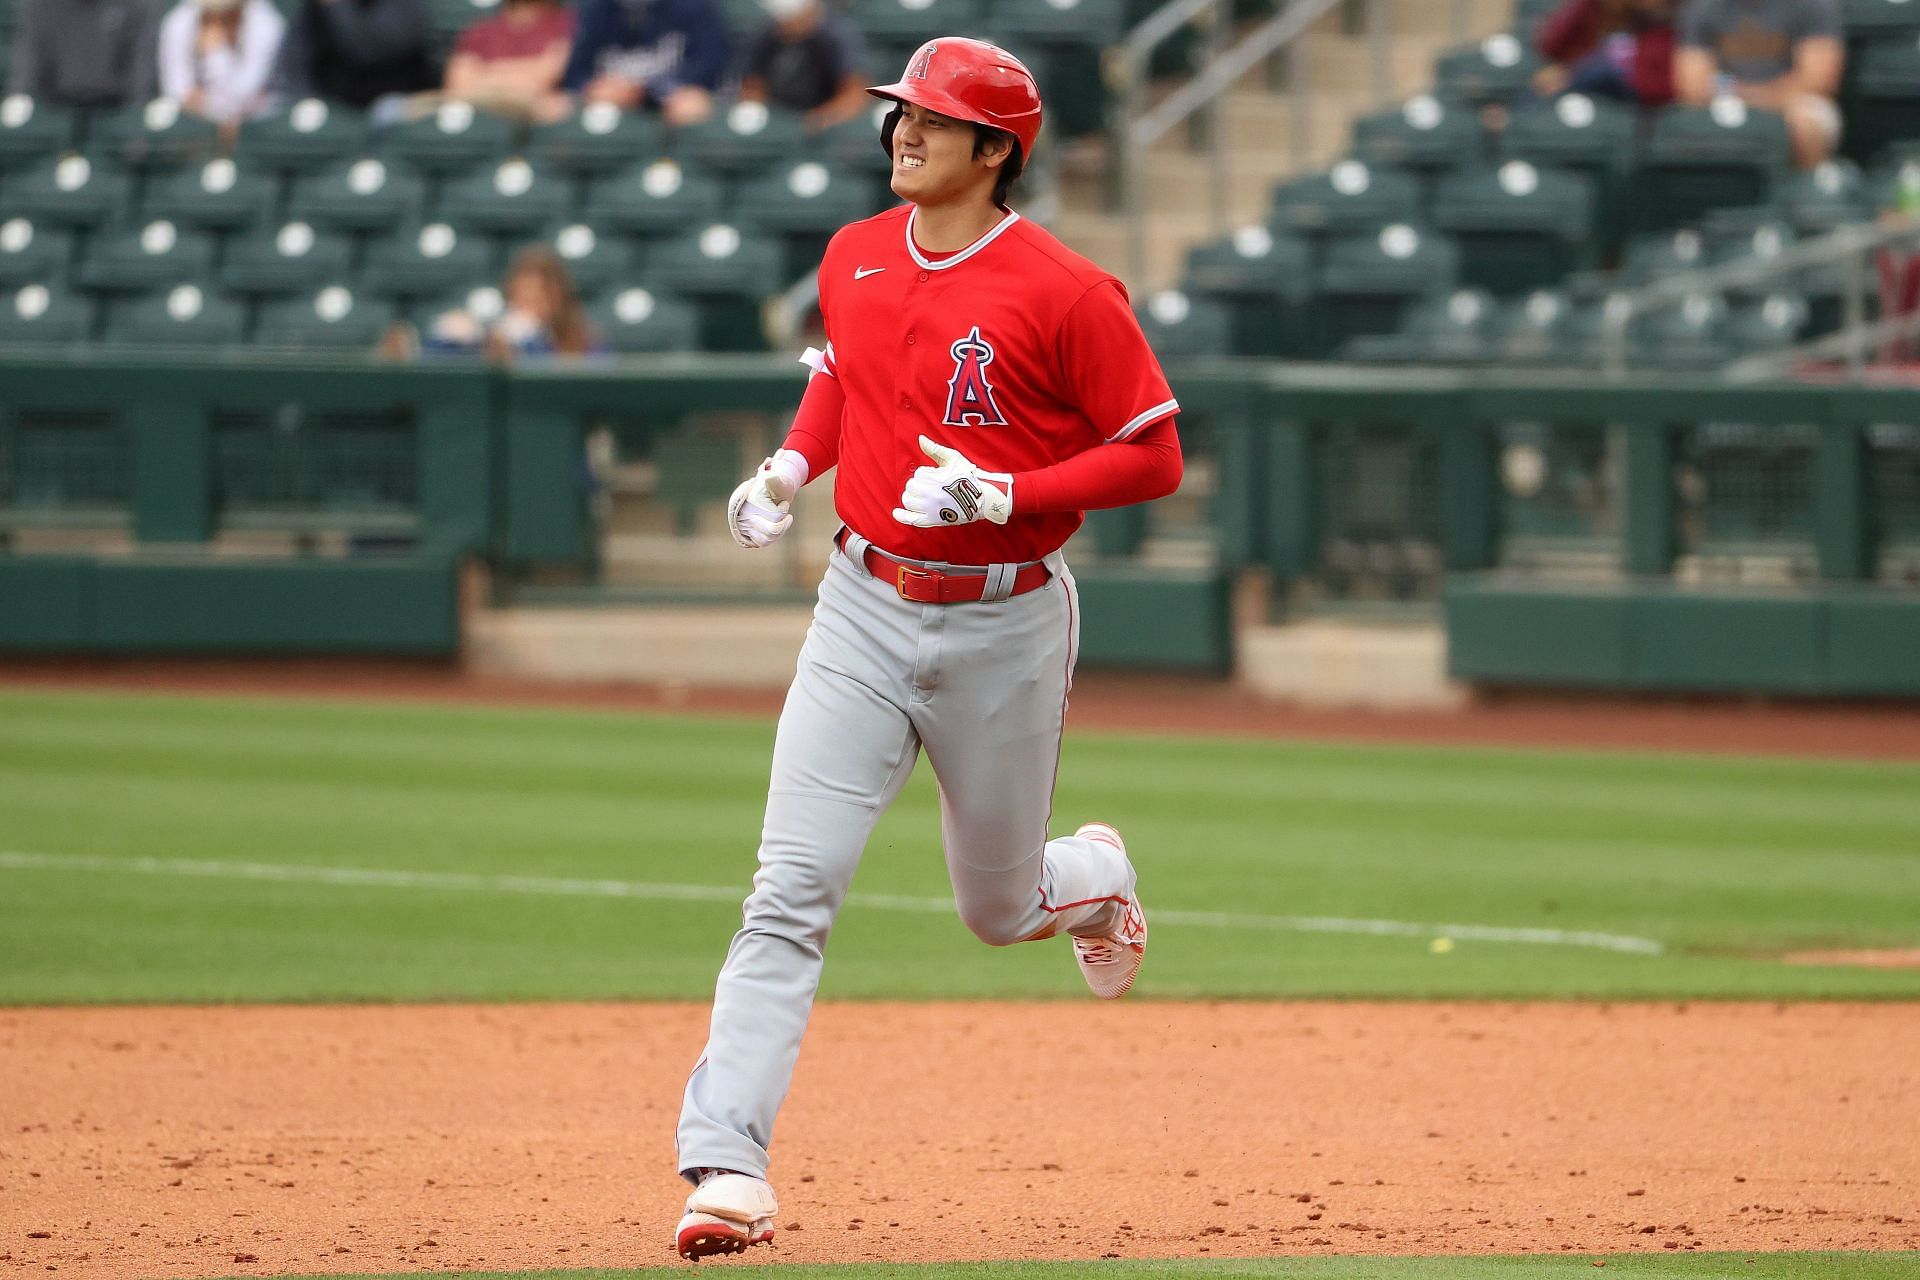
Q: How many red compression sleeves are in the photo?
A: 2